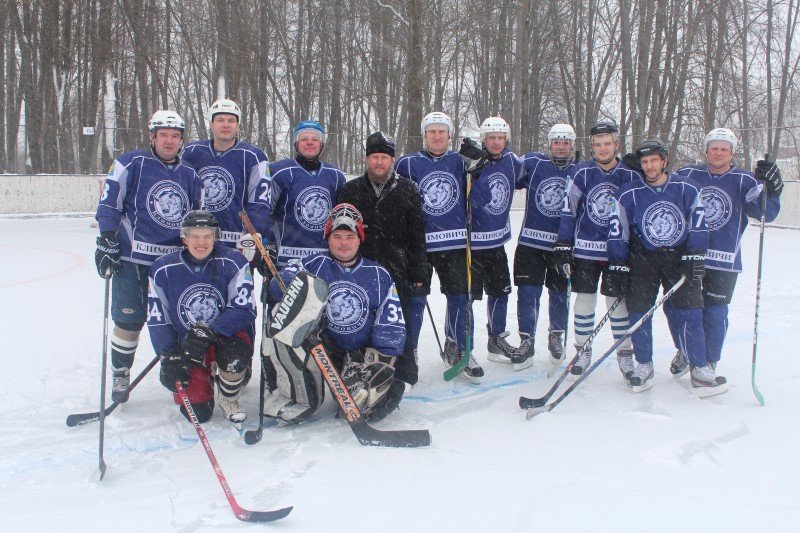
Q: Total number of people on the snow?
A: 12